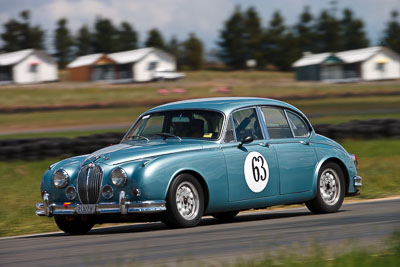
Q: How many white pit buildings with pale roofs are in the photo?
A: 3